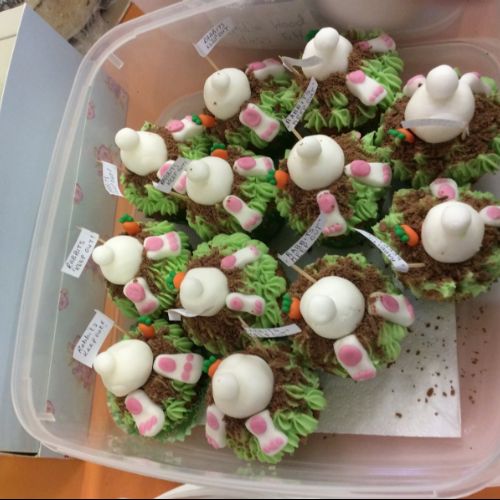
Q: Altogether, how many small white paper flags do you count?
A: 12